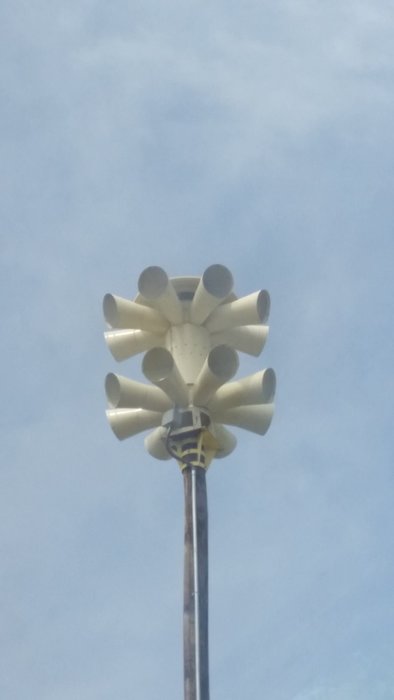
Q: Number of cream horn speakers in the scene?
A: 14